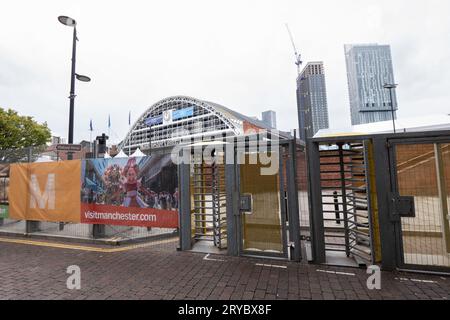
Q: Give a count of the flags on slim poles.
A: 3